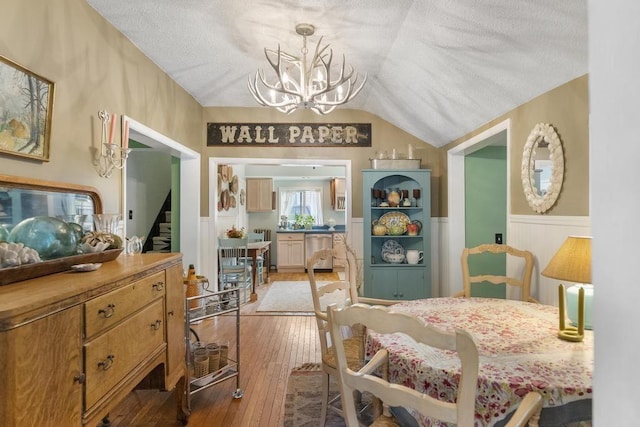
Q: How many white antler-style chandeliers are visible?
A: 1